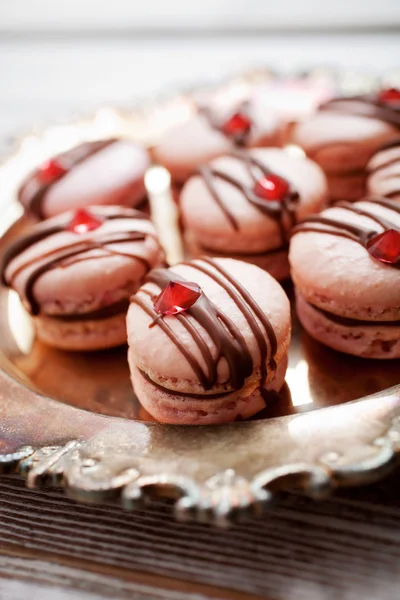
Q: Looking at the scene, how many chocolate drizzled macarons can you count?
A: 8